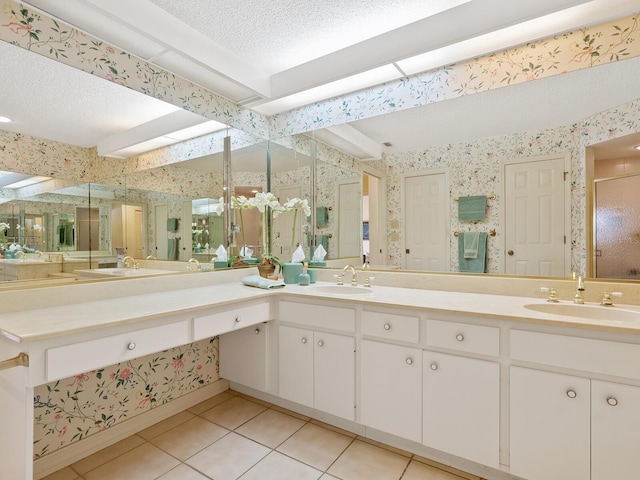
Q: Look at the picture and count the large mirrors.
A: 2